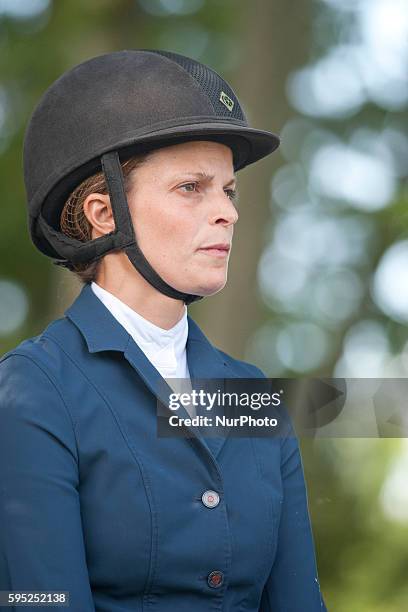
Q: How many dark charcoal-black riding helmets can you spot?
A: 1